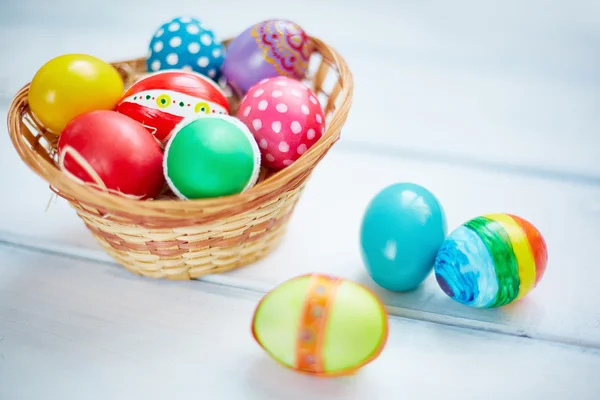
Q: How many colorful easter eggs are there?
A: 10